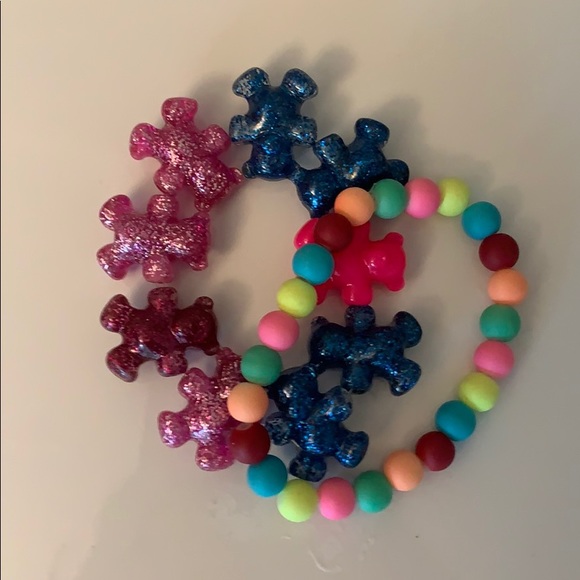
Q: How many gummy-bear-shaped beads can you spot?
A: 9